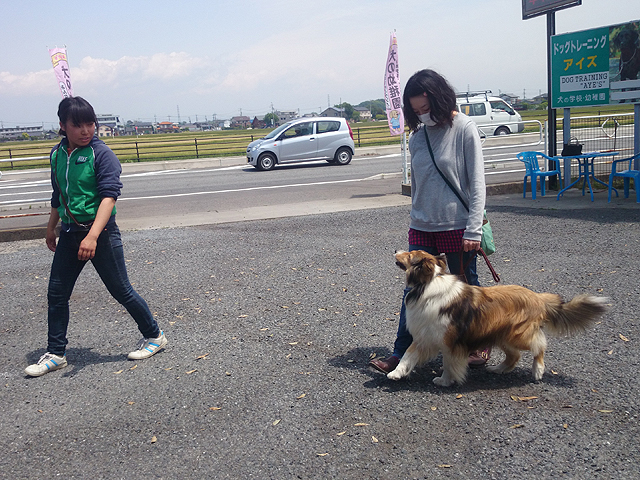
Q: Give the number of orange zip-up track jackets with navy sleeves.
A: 0